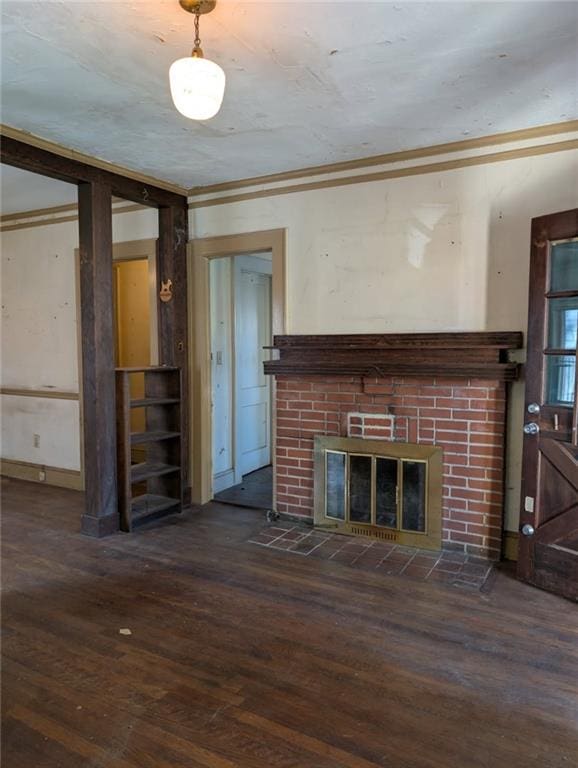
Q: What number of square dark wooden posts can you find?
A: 2